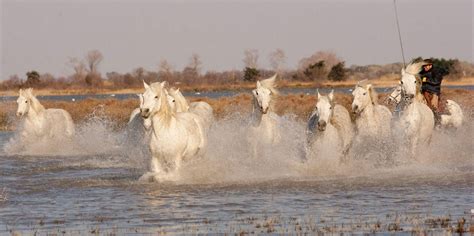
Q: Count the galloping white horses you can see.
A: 9